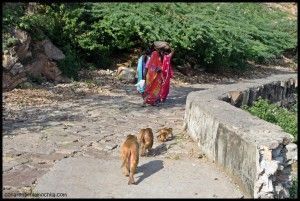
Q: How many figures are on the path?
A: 6